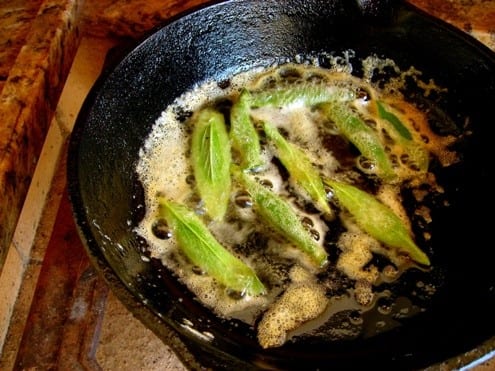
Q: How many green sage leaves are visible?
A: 9